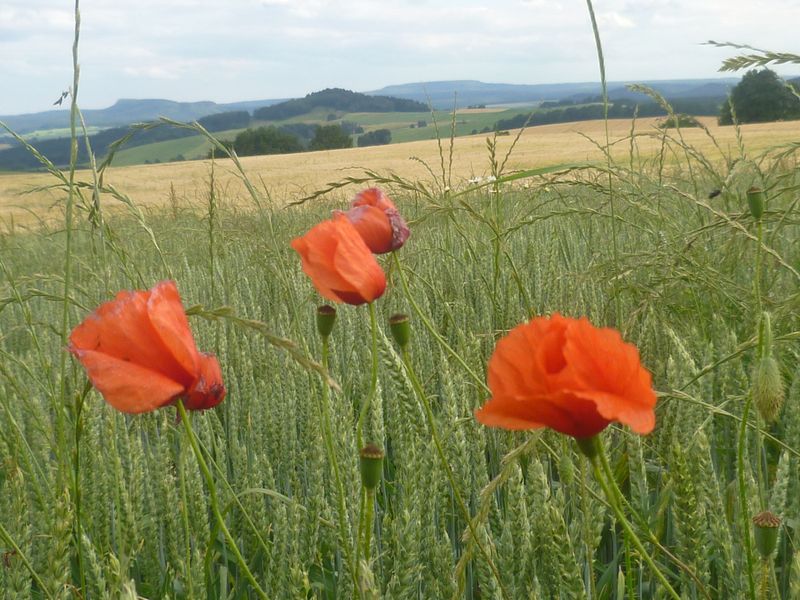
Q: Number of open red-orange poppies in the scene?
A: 4